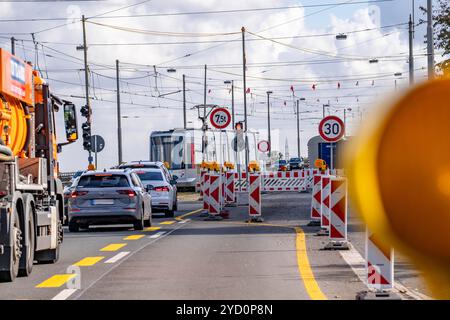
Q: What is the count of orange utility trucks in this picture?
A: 1